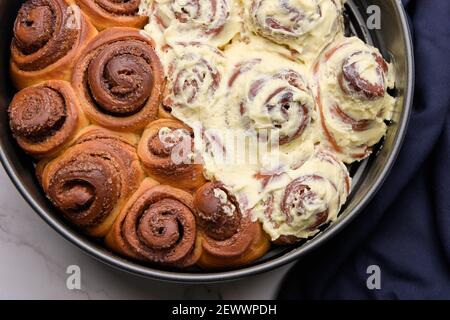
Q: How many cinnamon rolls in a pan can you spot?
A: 14